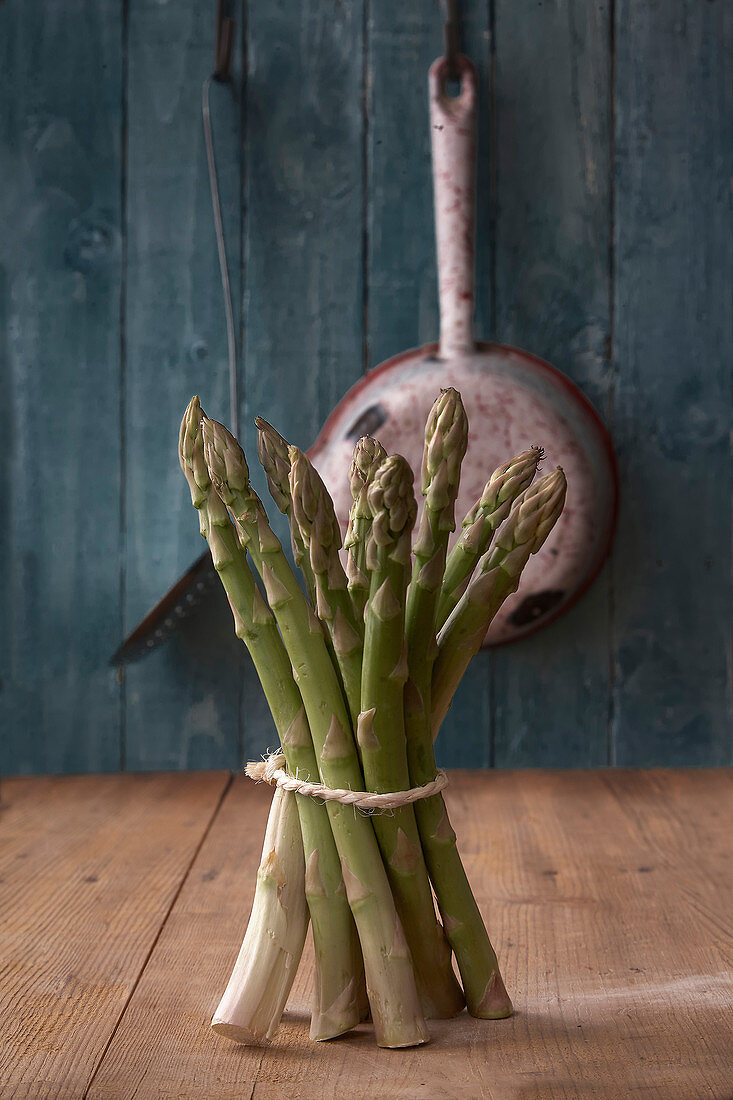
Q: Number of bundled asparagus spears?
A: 9